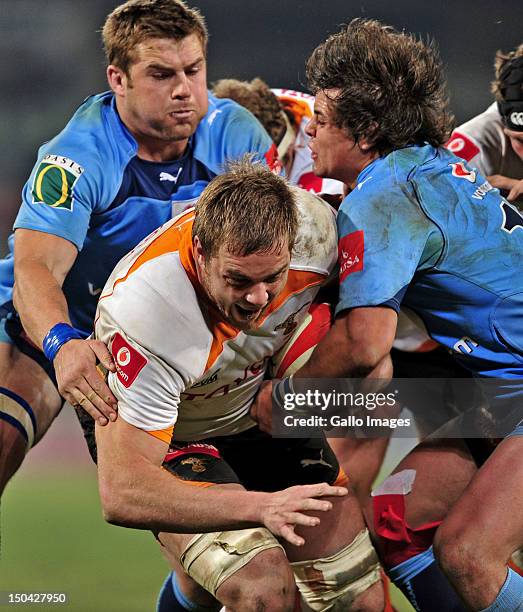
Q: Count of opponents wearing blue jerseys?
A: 2